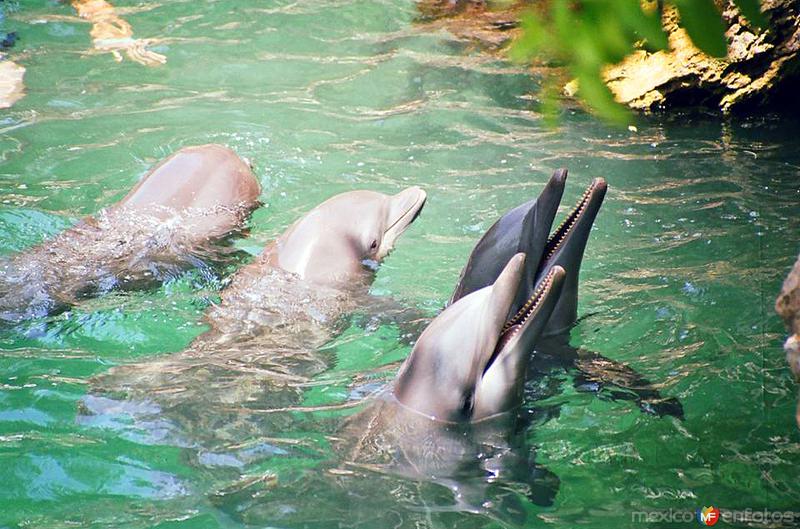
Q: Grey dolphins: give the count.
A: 4